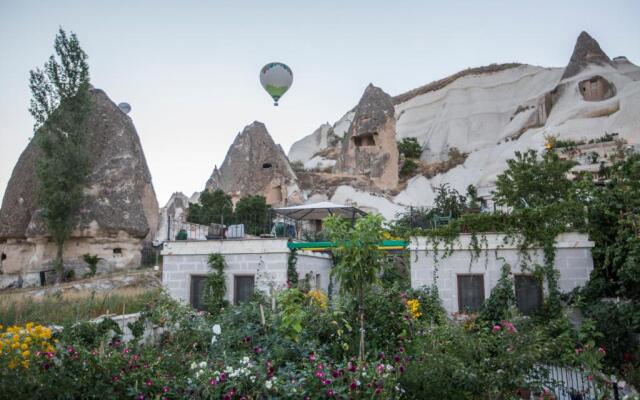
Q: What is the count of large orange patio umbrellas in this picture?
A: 0